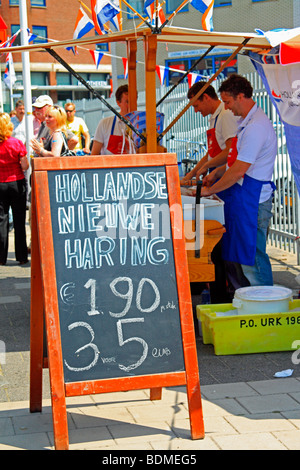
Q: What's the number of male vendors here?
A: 3